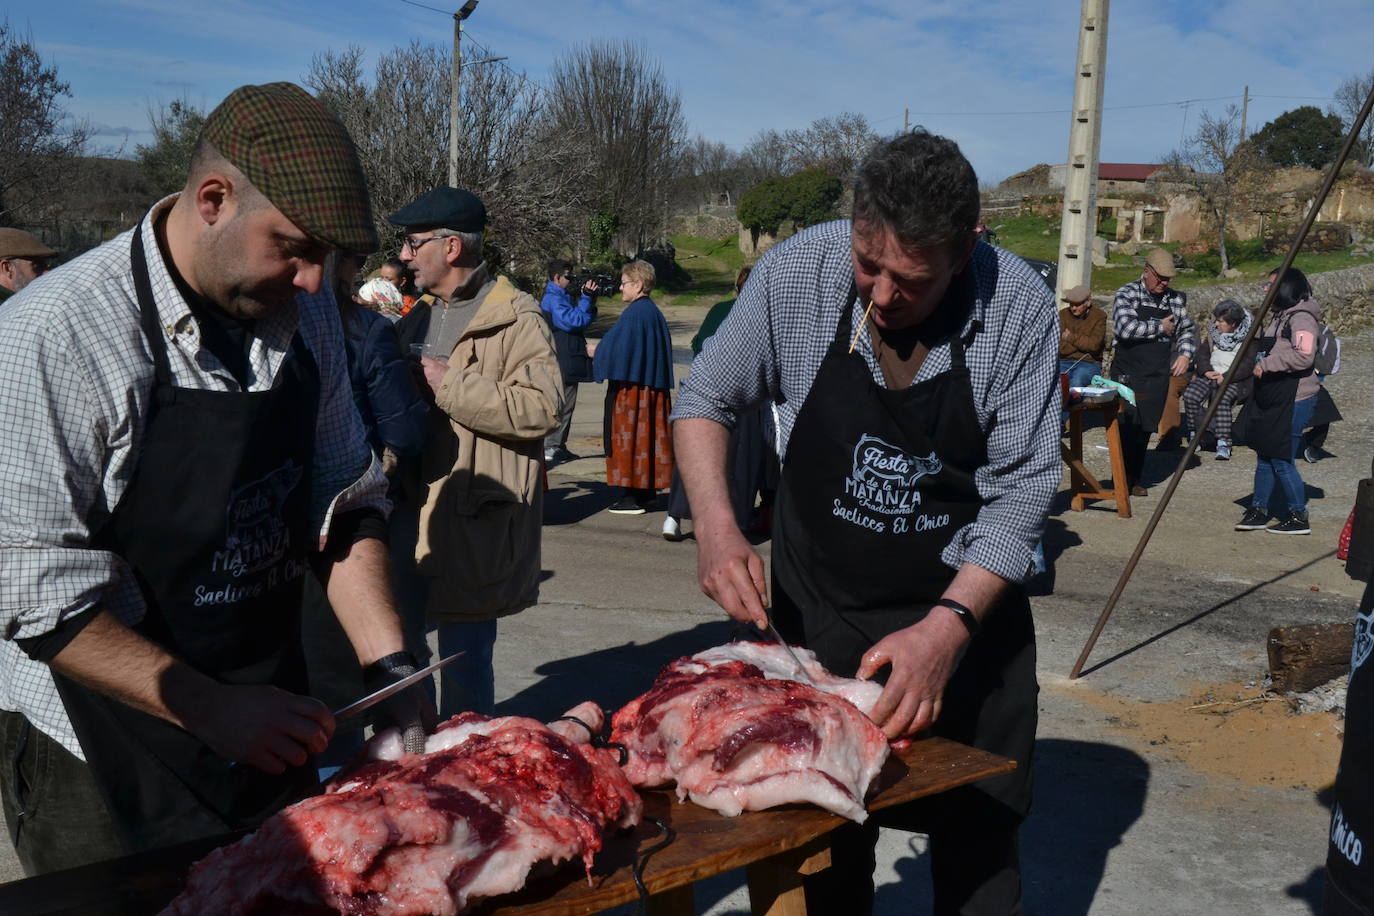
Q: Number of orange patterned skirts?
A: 1